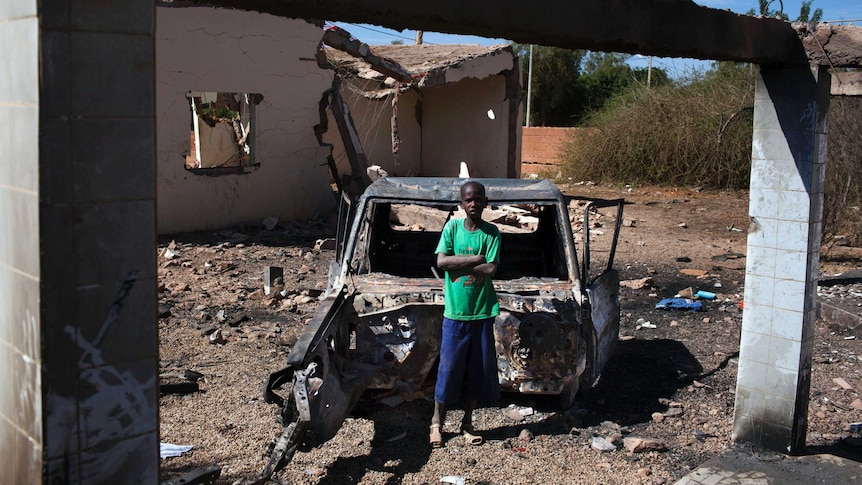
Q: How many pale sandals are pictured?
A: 2